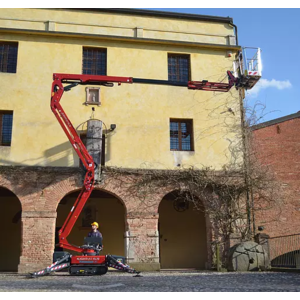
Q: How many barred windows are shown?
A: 5